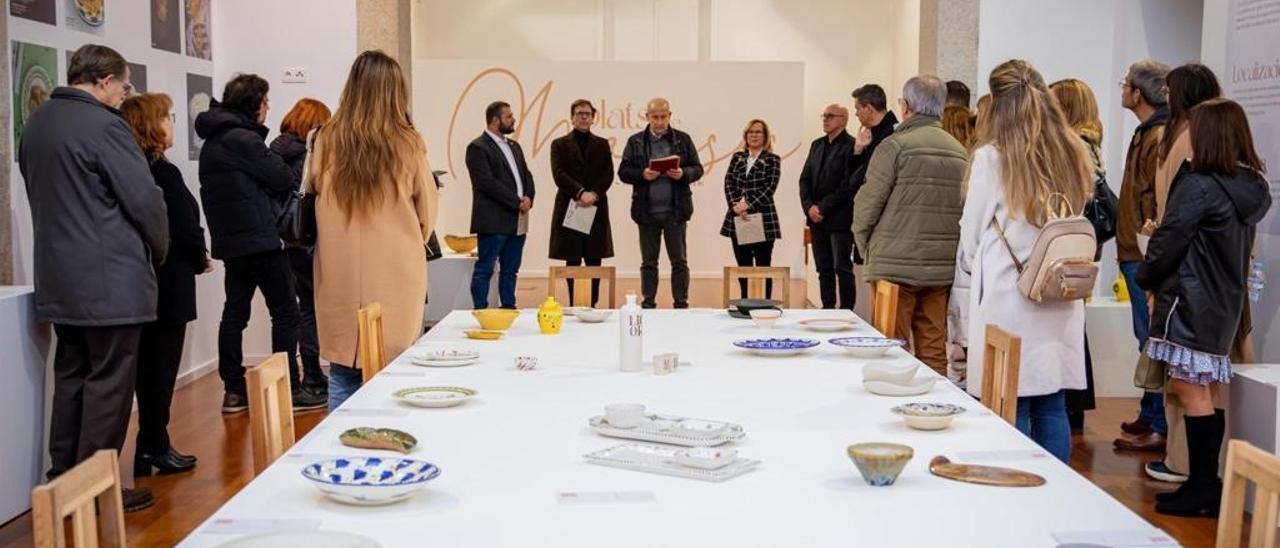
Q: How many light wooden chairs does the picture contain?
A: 8